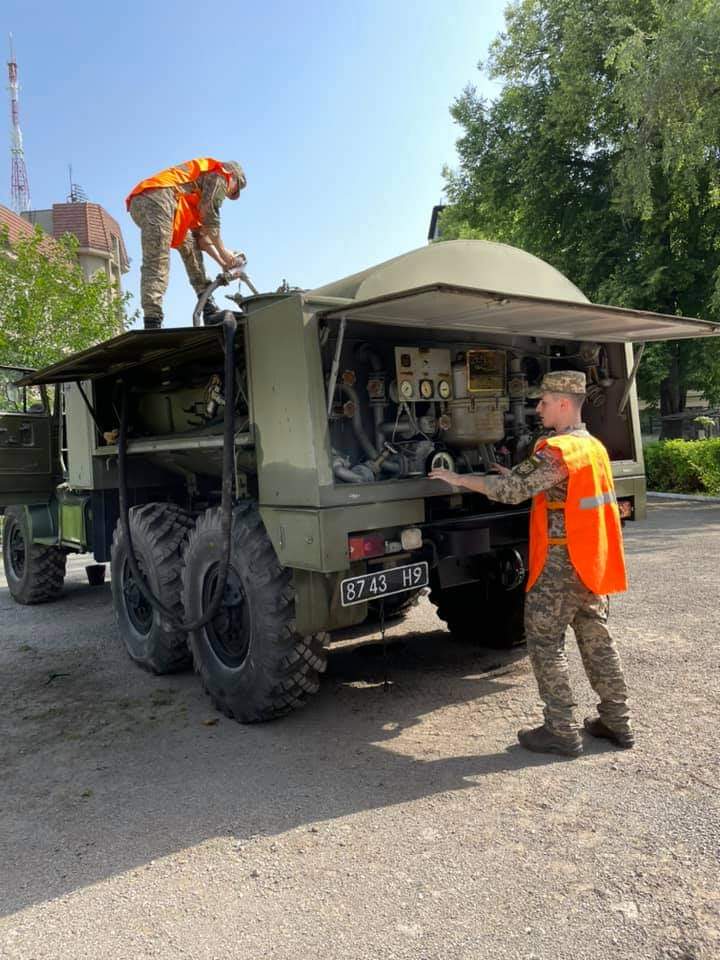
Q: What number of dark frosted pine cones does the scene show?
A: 0